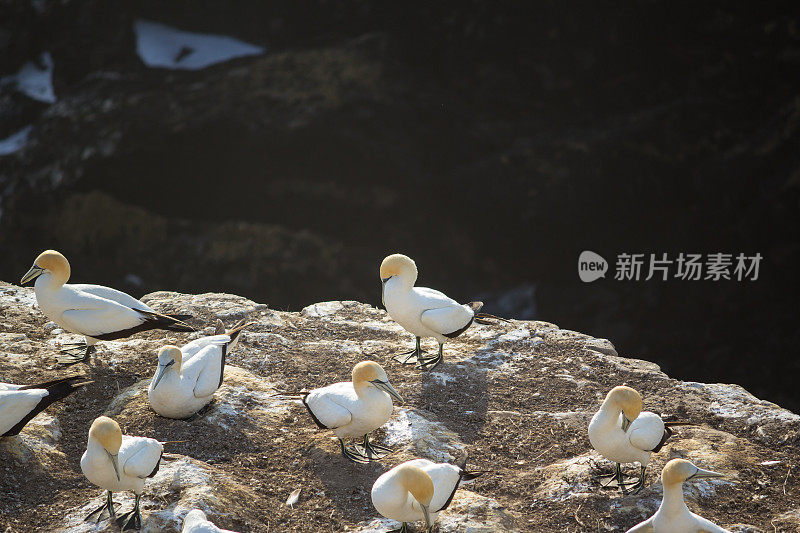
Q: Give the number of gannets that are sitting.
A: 1